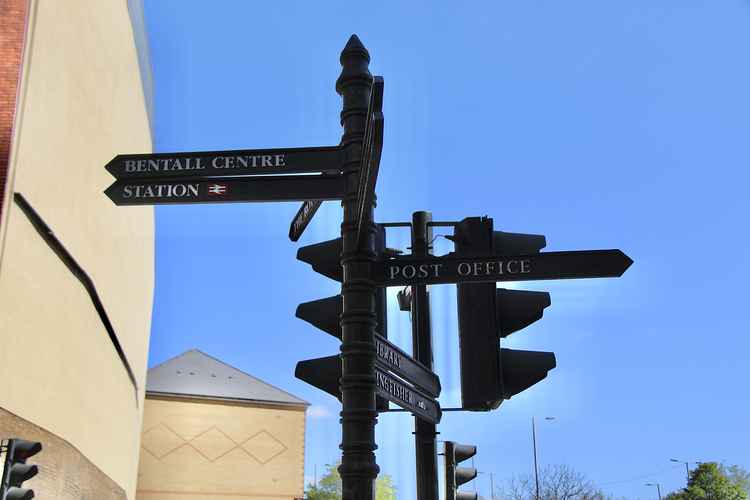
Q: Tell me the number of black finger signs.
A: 8